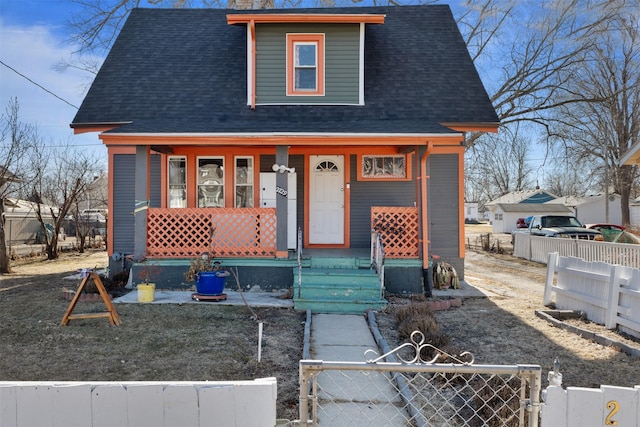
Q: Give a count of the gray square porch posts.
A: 3